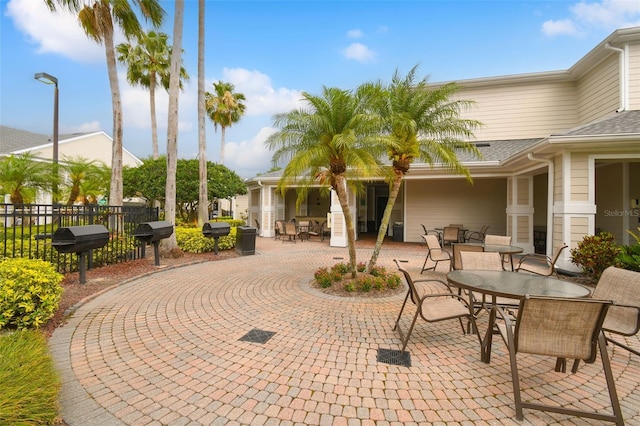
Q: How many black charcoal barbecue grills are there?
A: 3